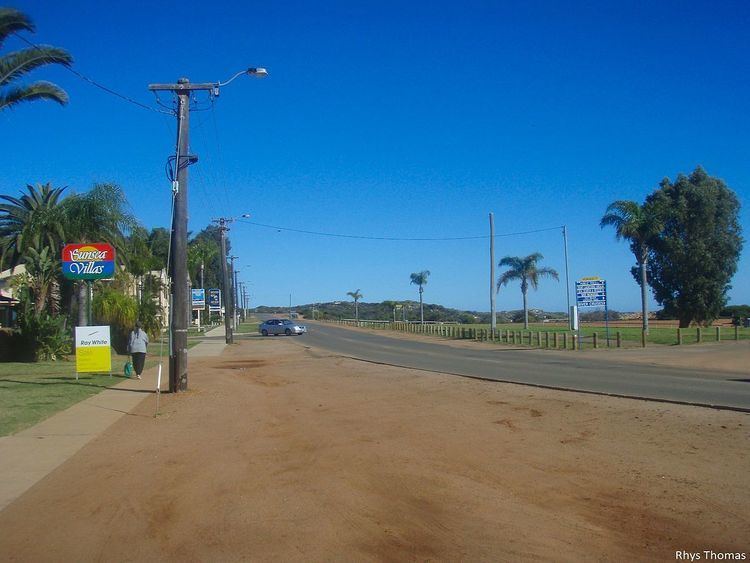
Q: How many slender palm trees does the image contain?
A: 4